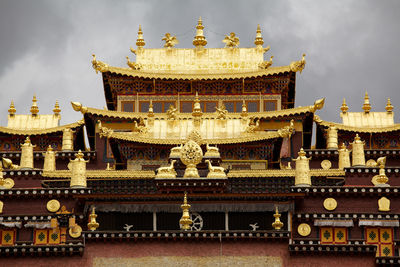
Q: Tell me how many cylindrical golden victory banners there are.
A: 8